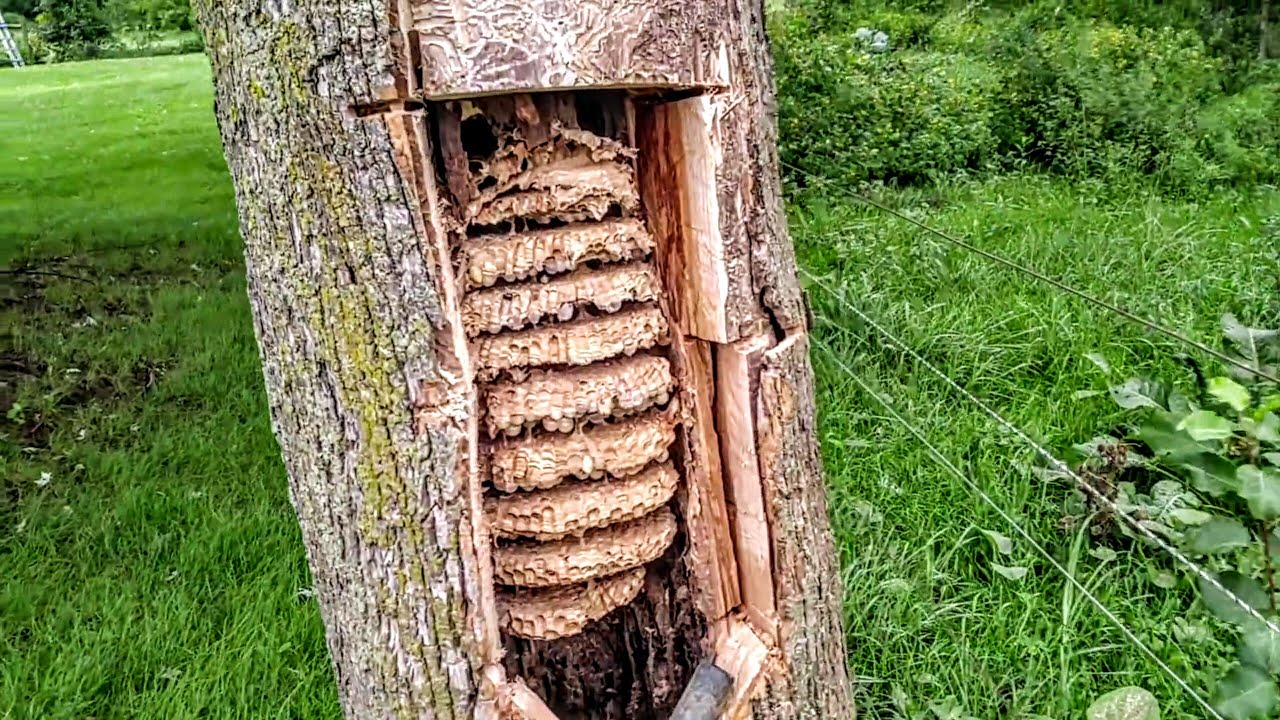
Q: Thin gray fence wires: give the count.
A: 3